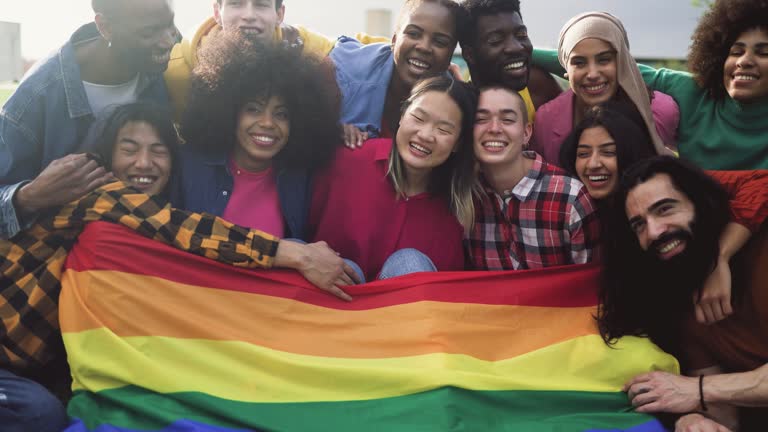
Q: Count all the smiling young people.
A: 12